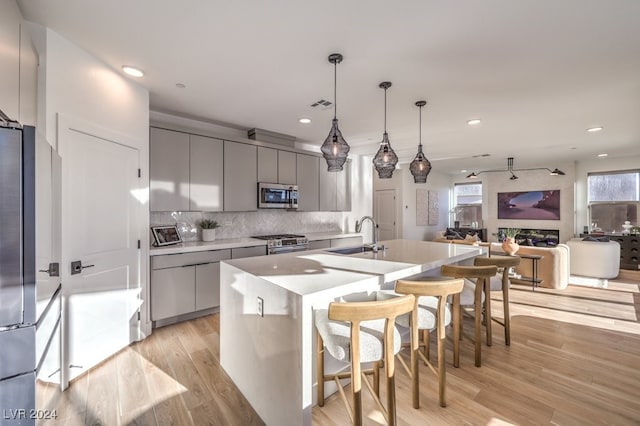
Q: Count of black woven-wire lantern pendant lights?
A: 3